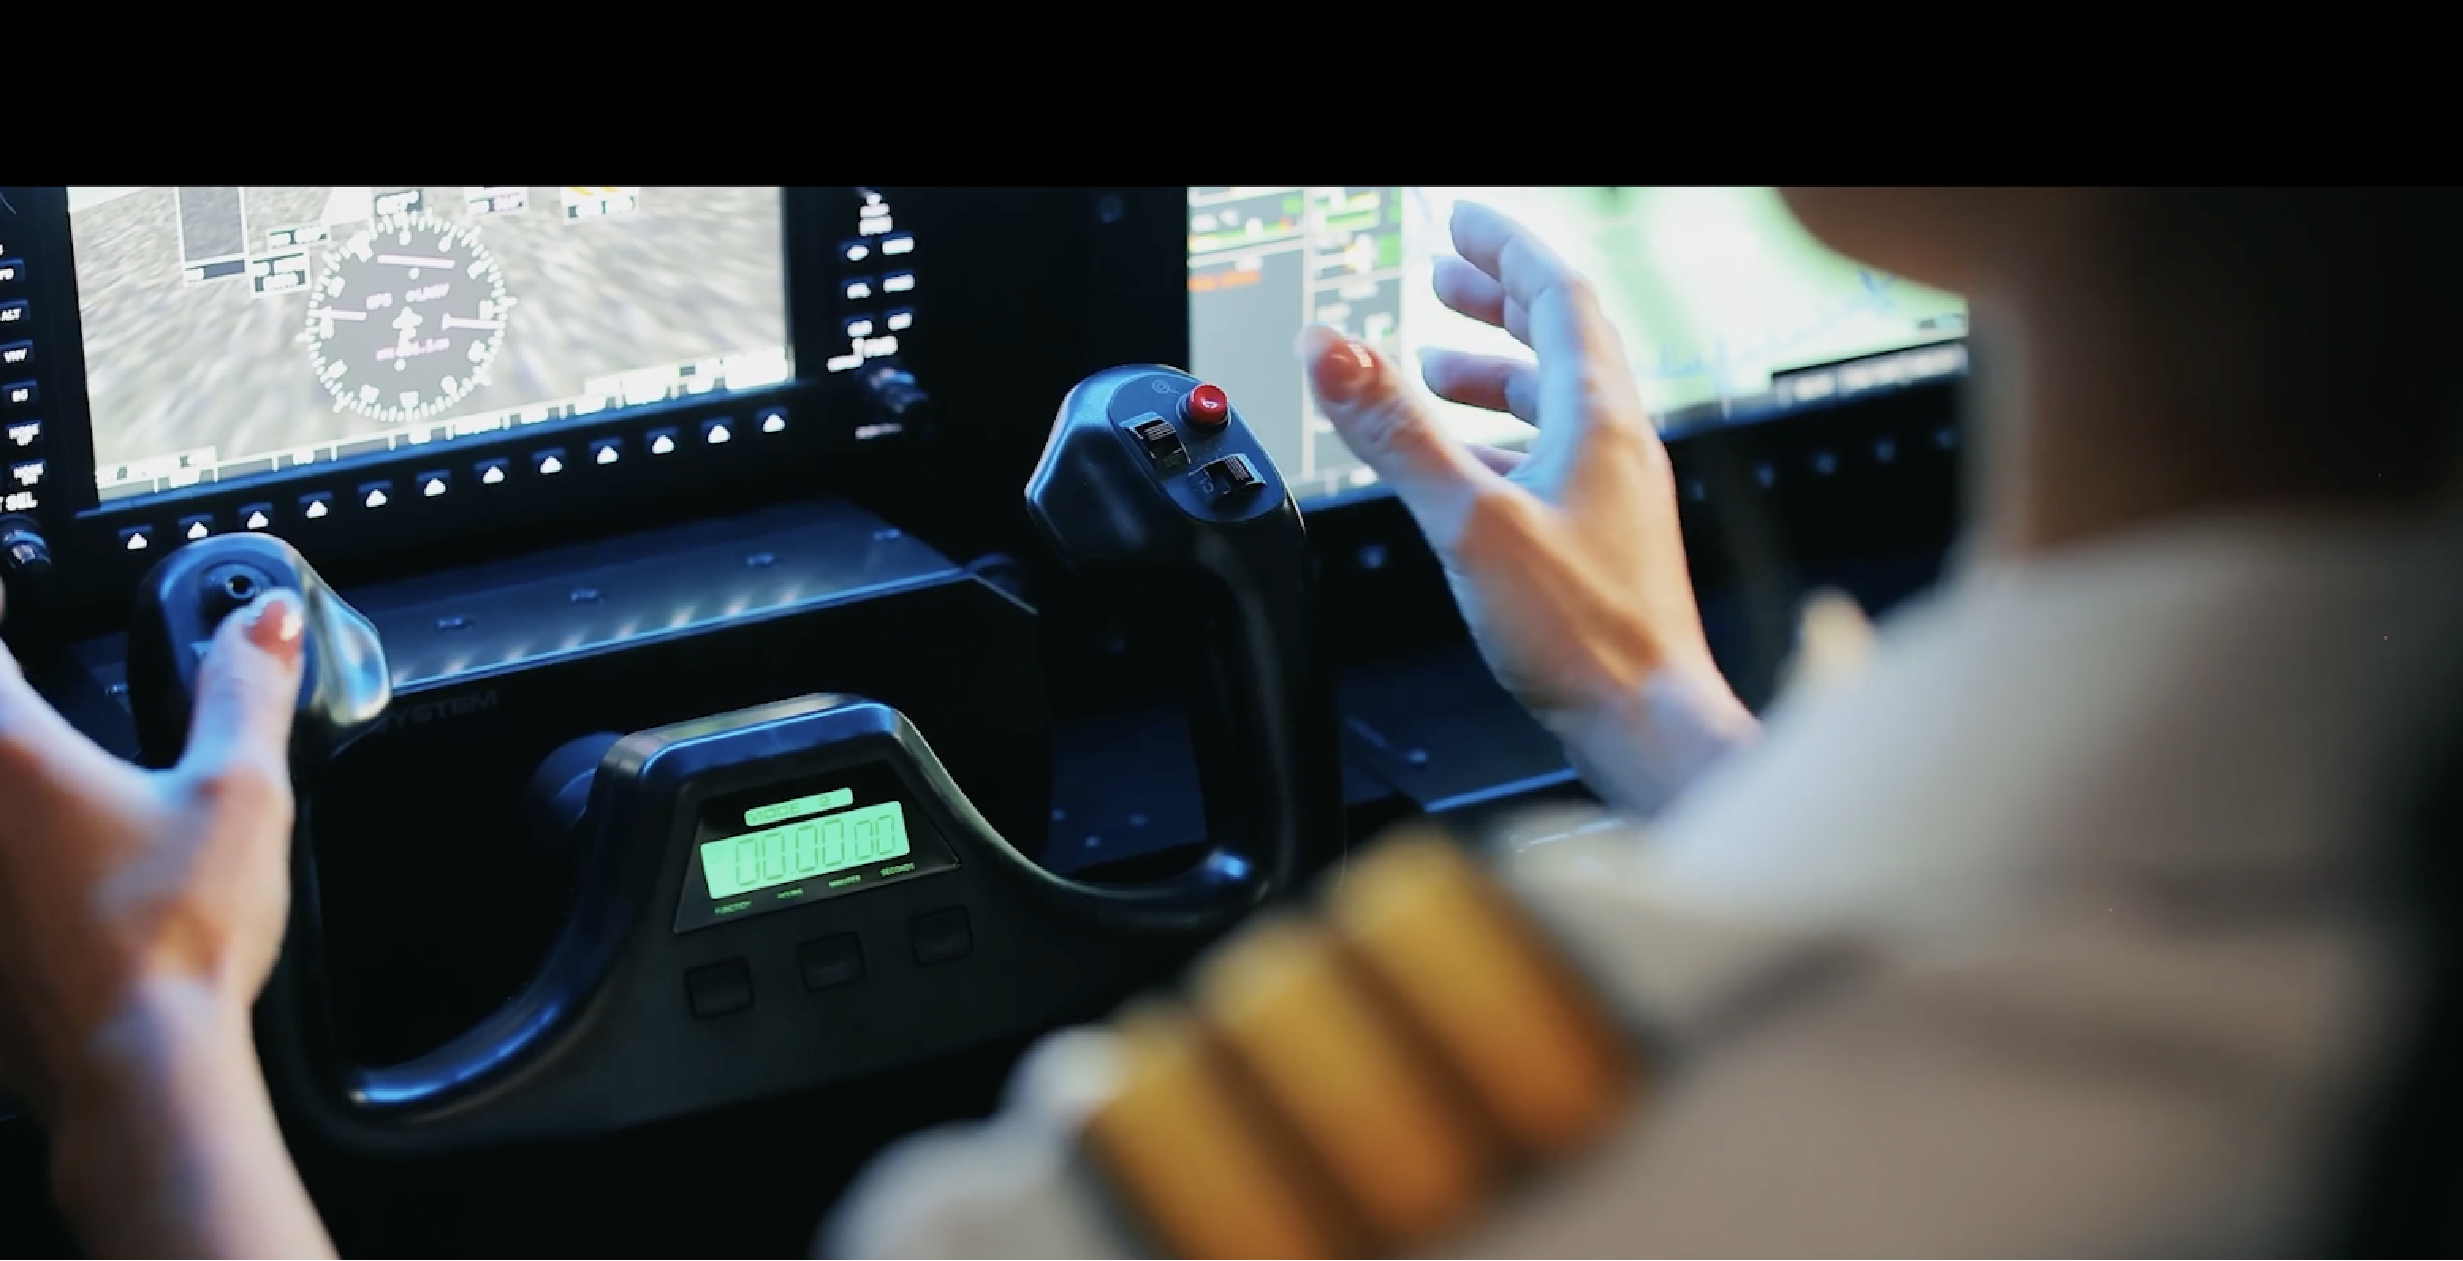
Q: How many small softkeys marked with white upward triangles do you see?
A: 12